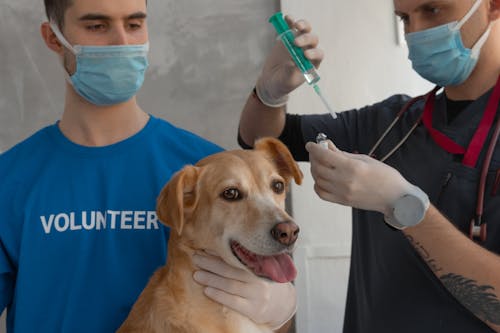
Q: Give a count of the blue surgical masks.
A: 2